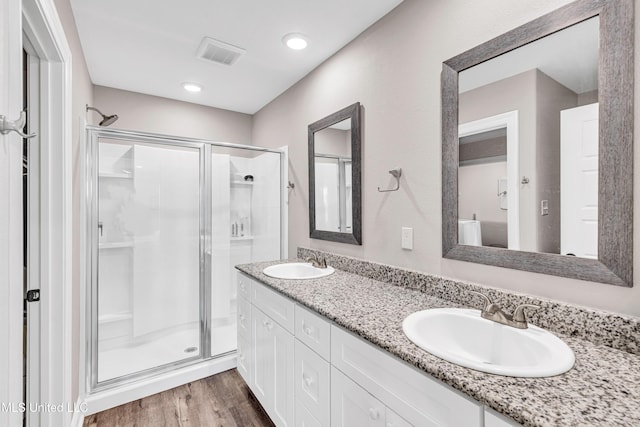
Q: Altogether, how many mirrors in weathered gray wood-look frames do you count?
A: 2